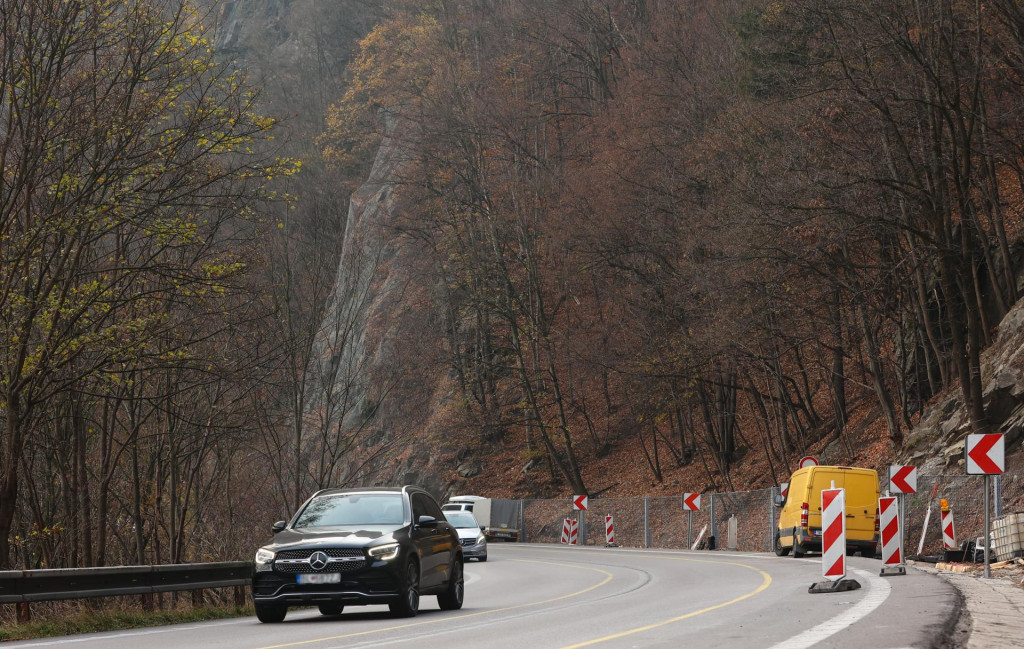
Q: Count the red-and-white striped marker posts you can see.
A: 6